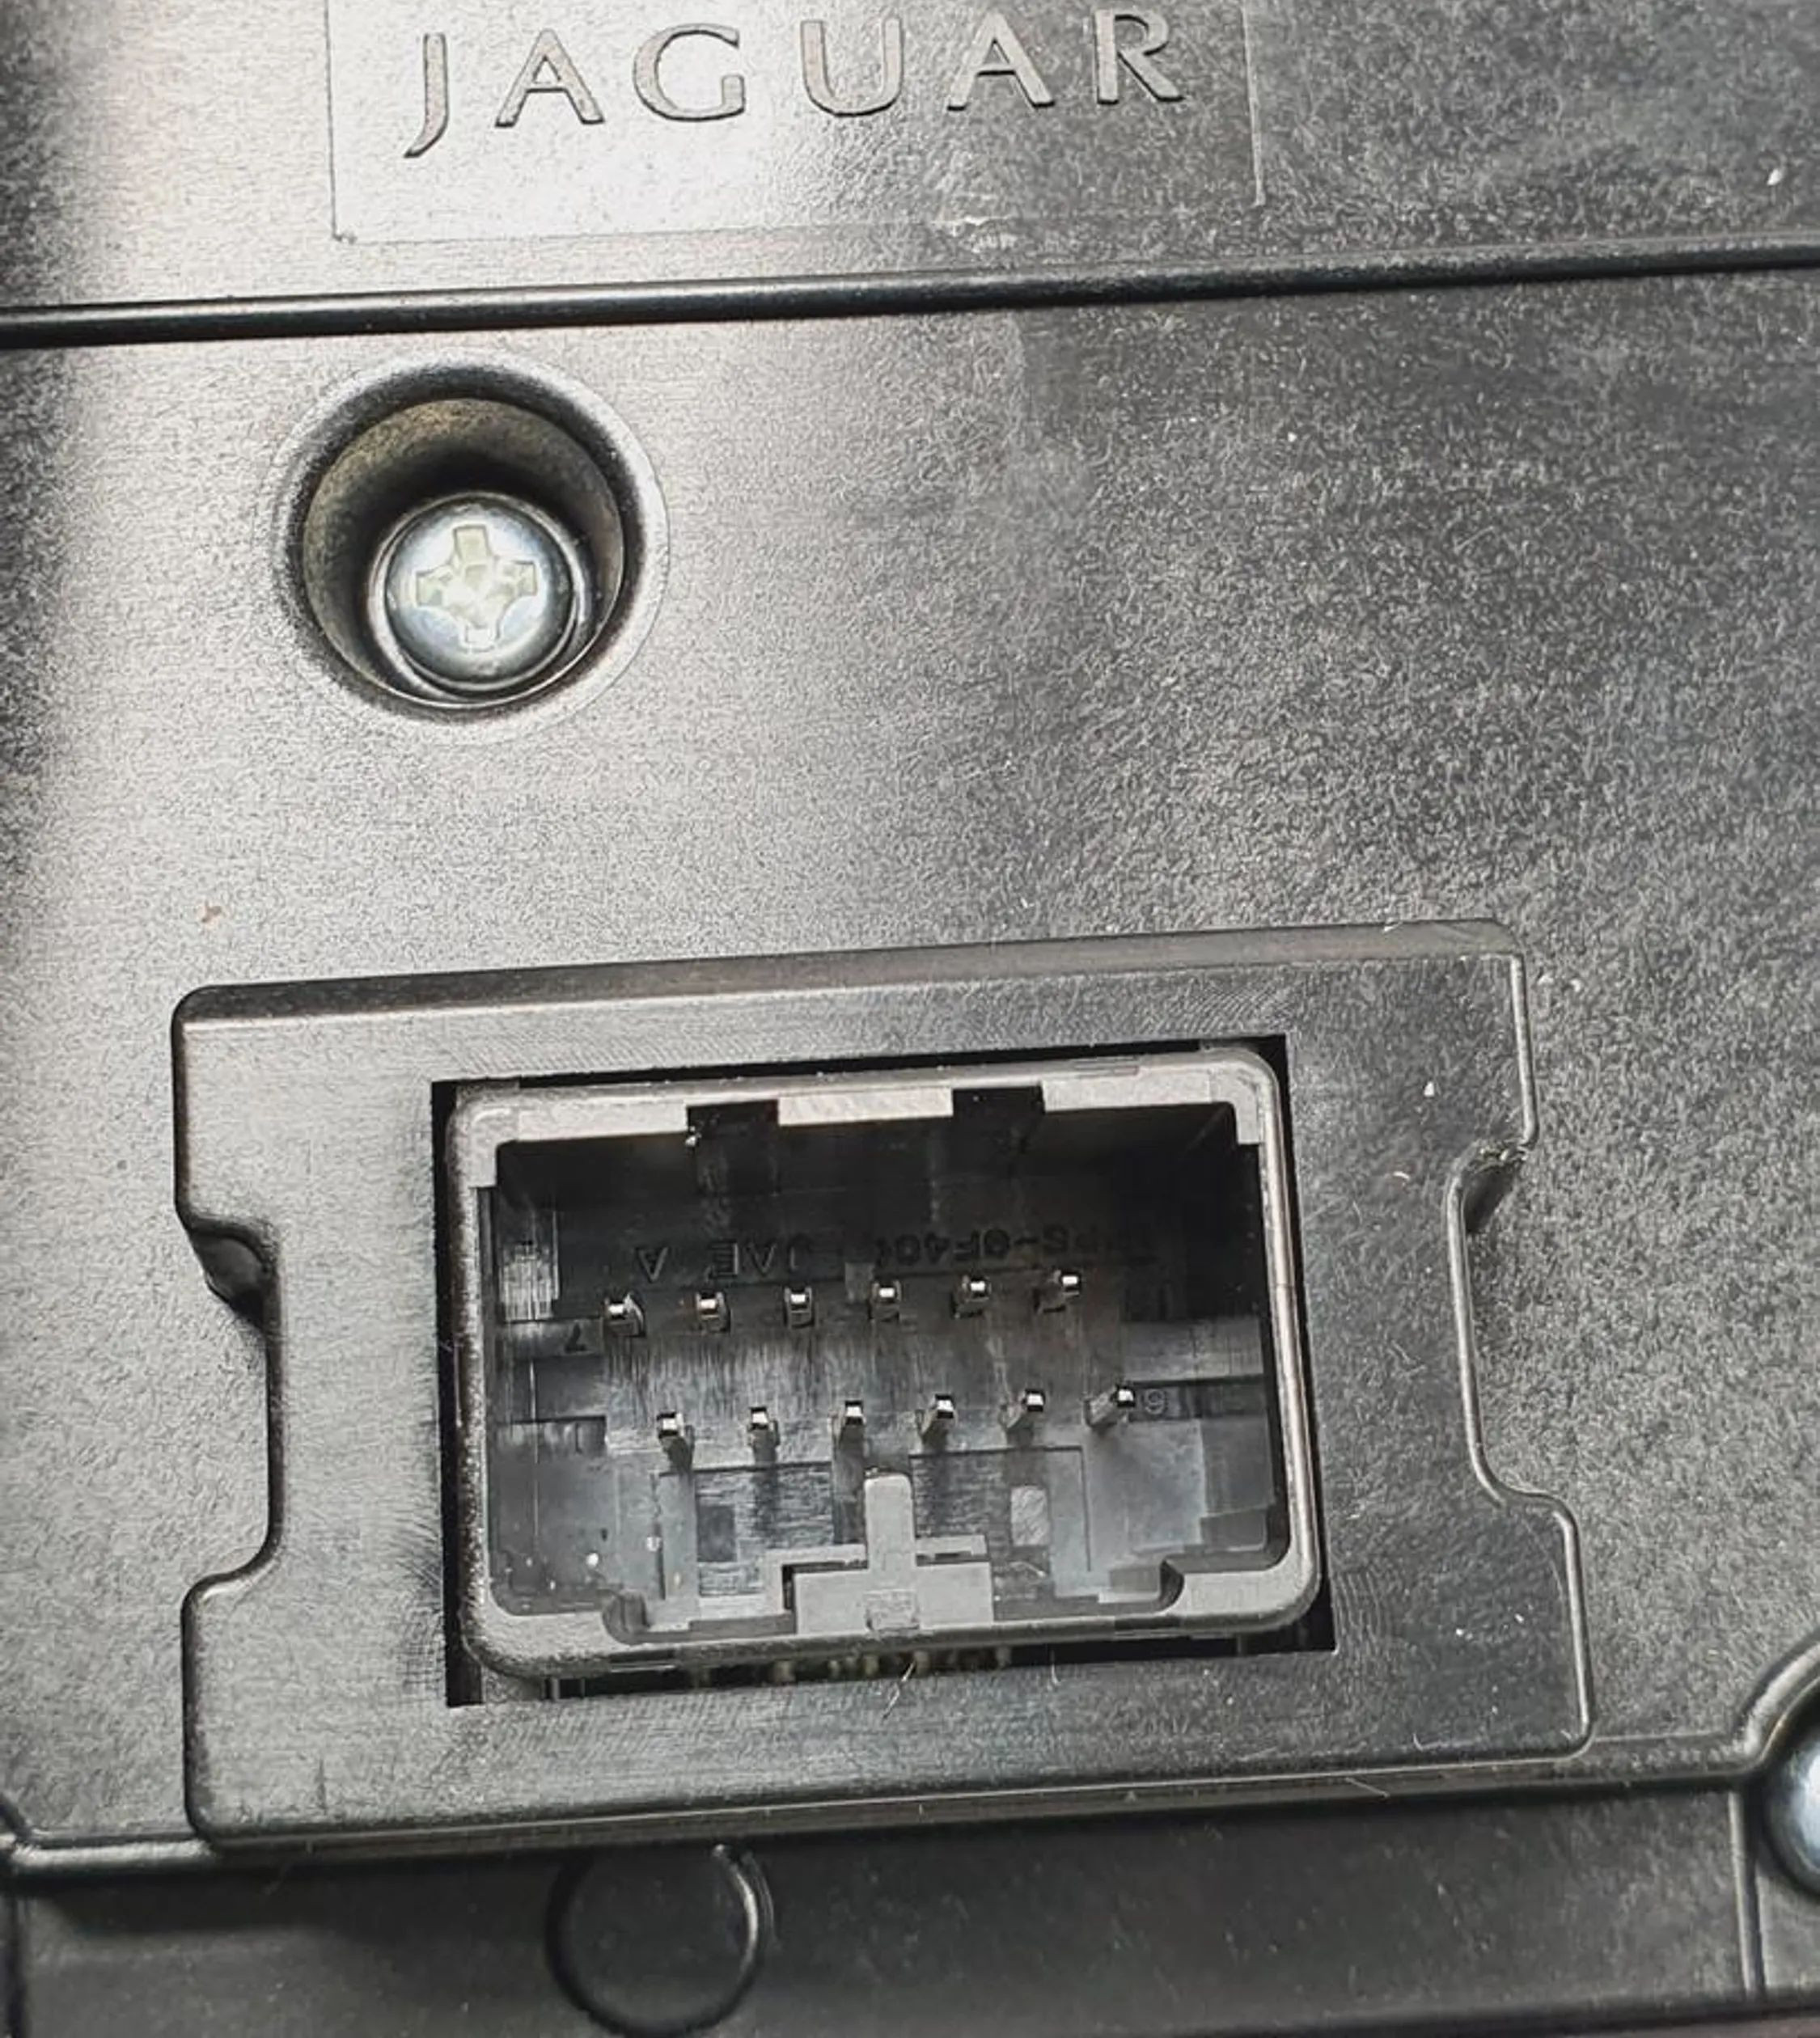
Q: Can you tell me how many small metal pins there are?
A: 12